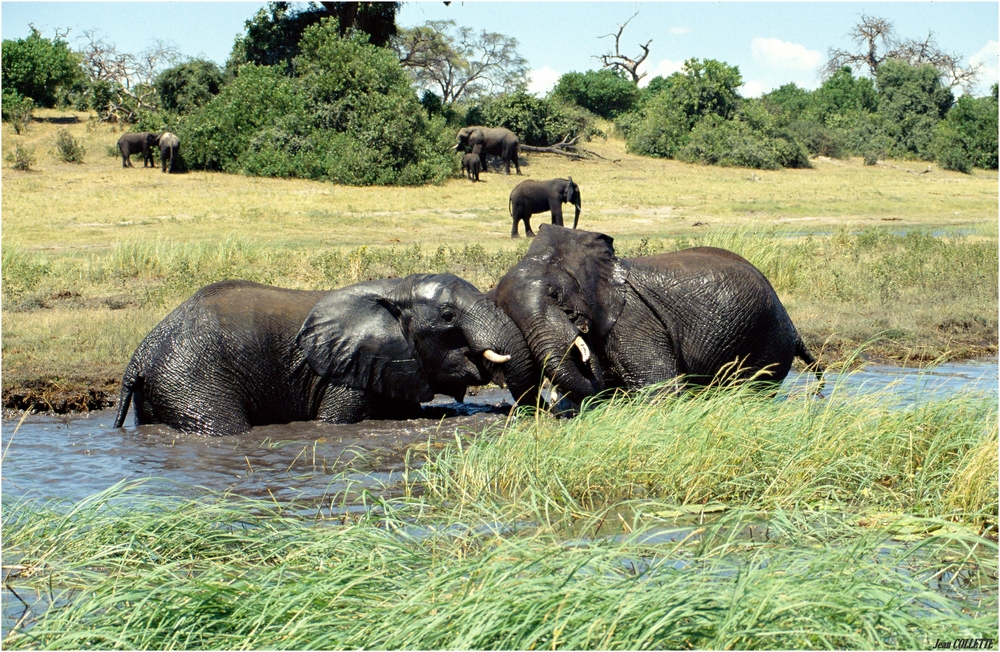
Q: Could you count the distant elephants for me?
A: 5